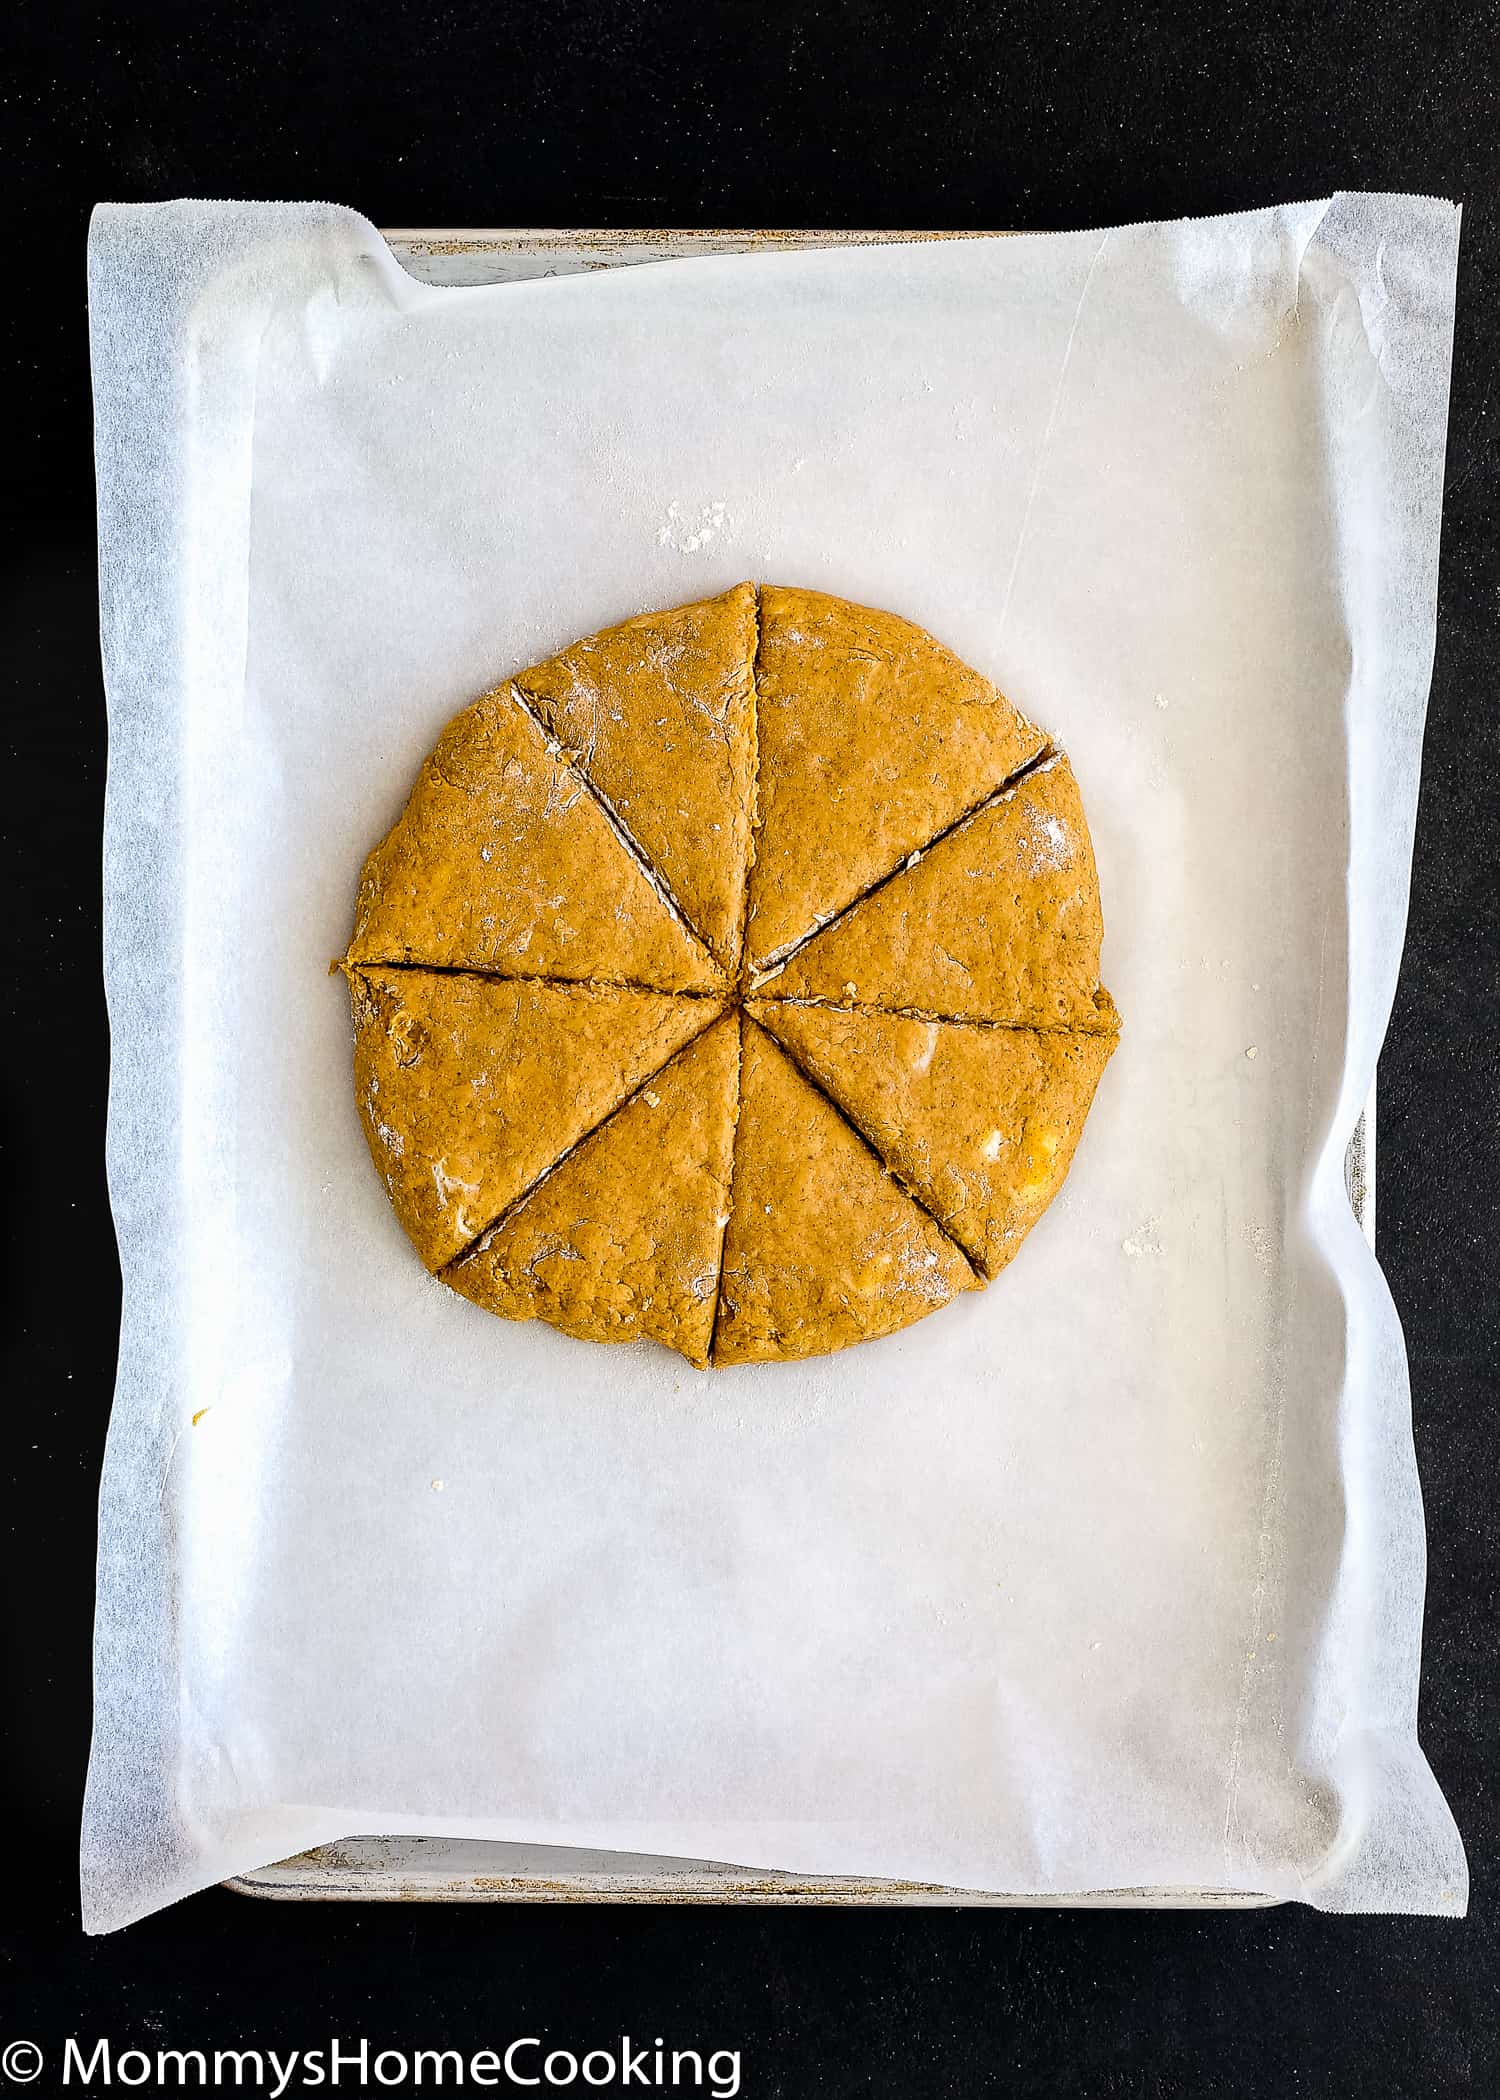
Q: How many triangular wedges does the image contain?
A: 8